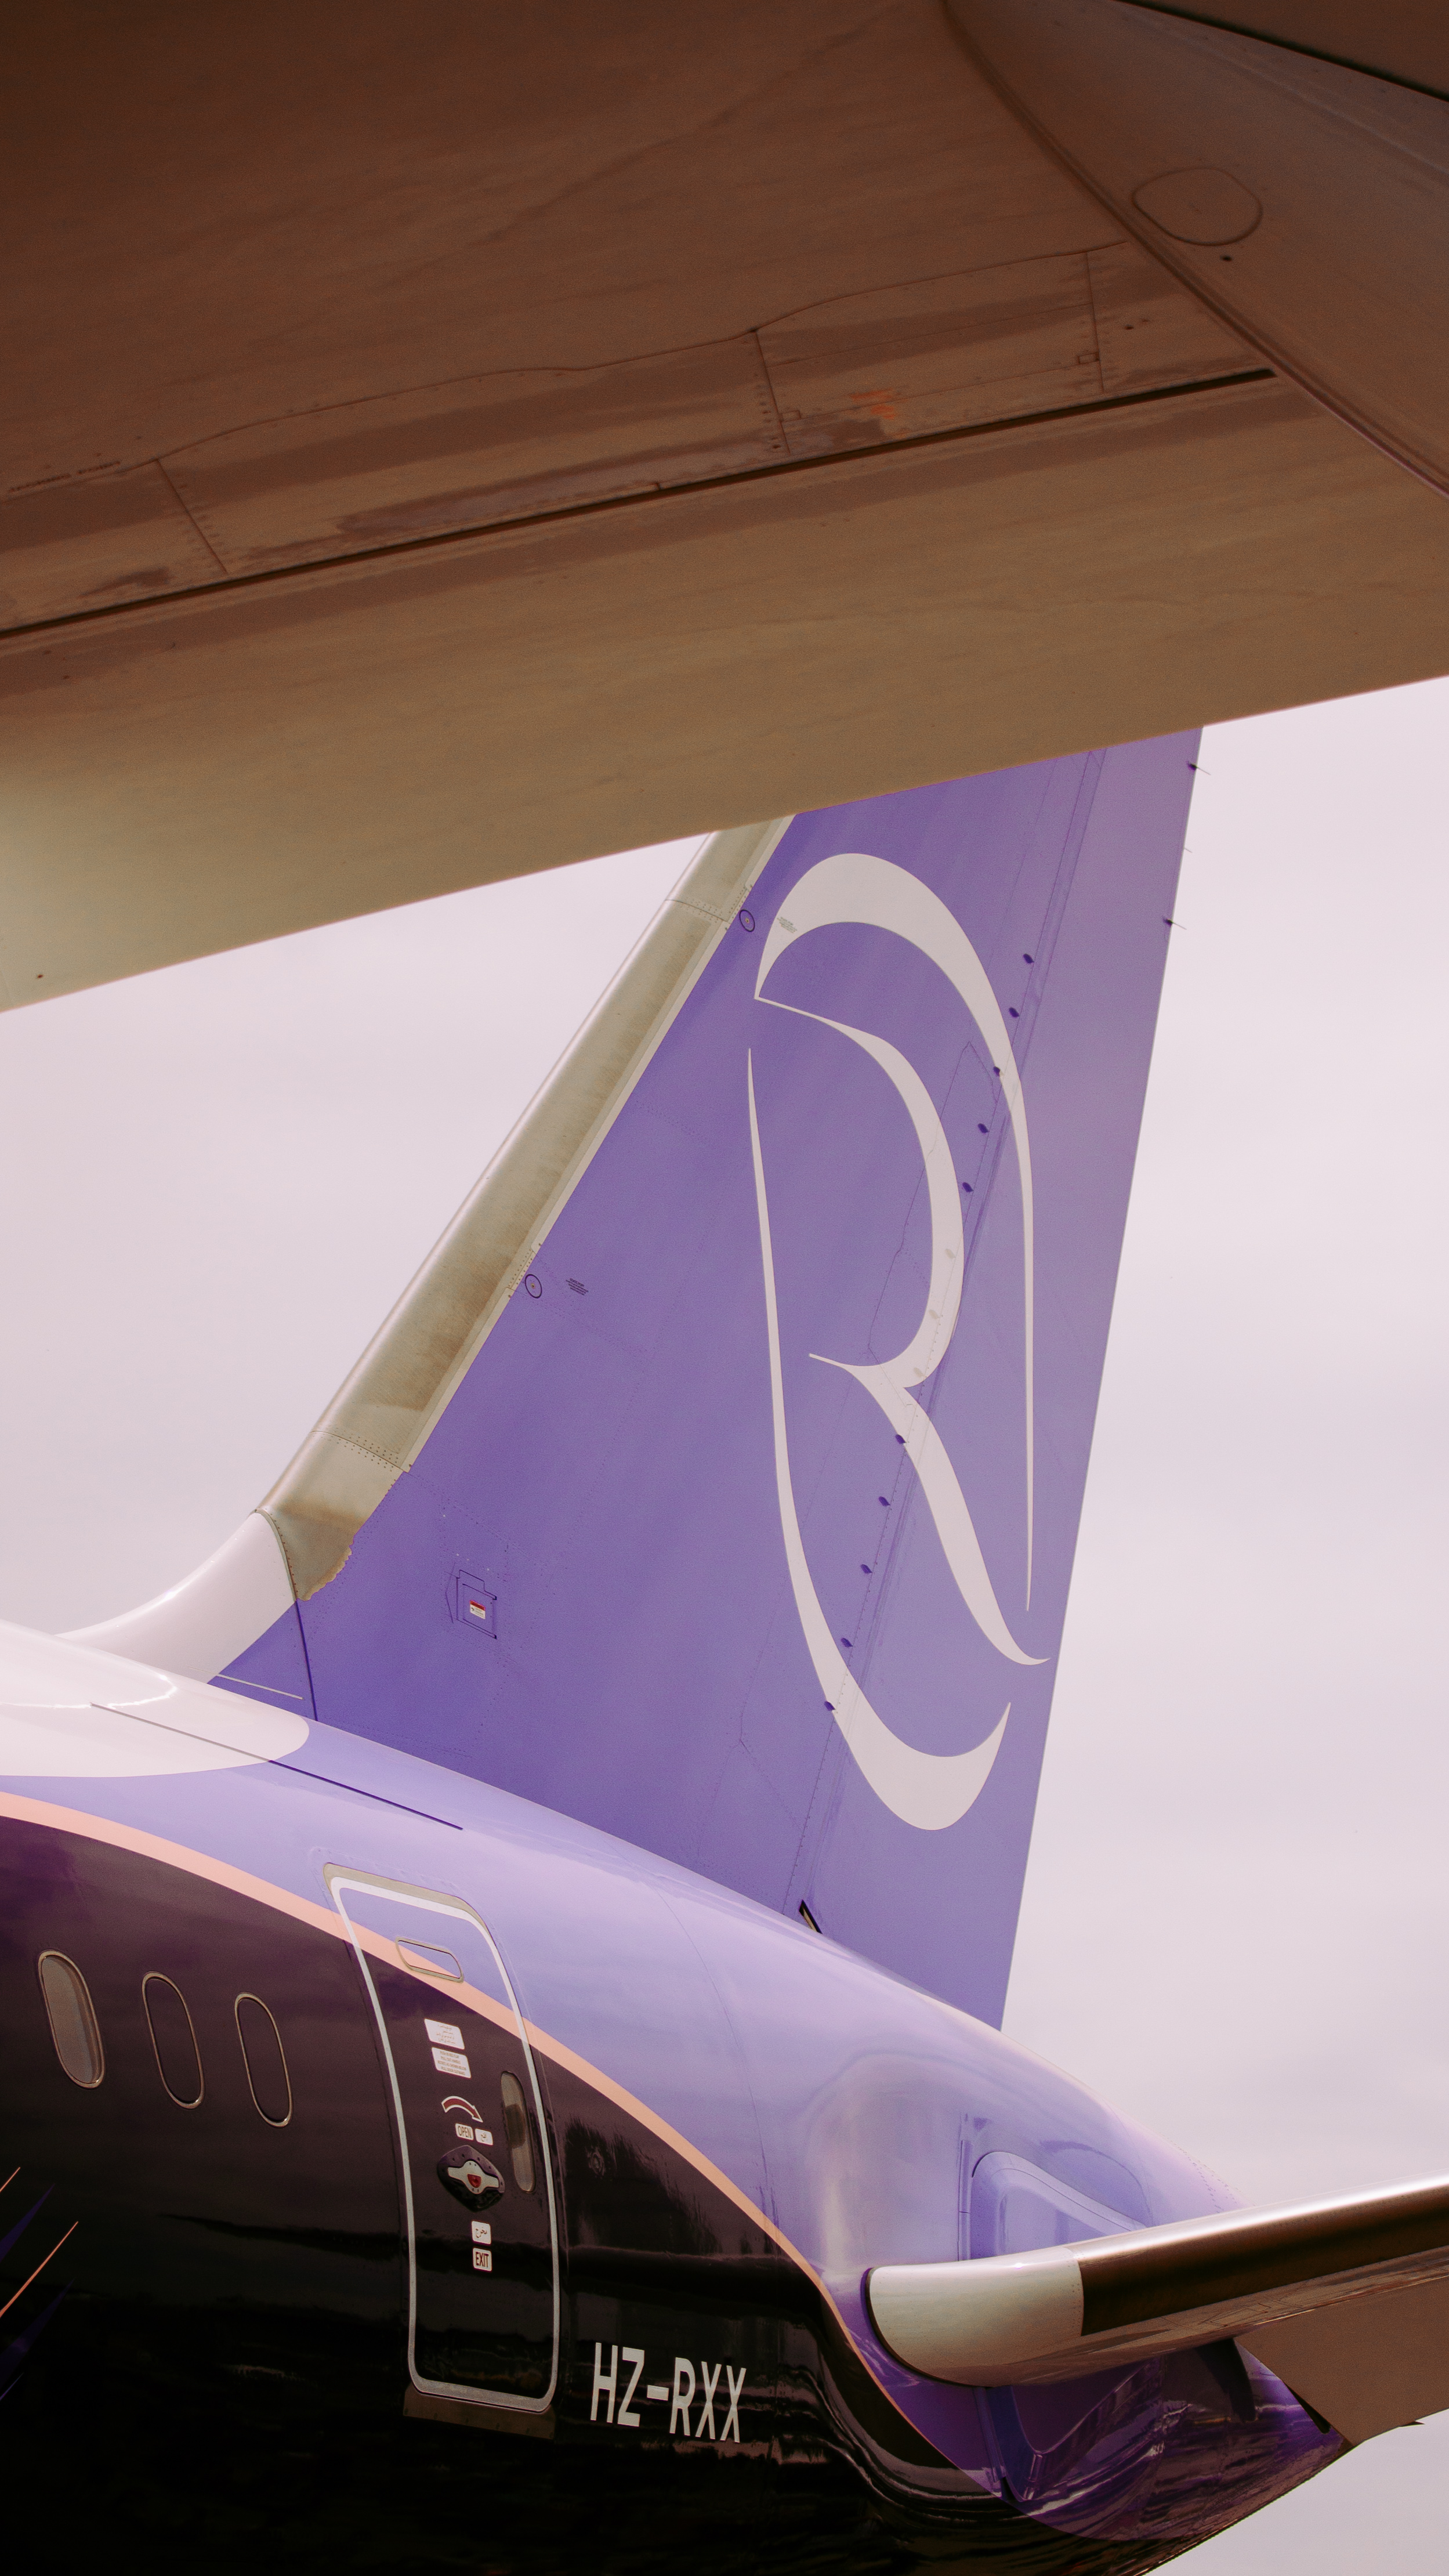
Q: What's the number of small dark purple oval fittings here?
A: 10